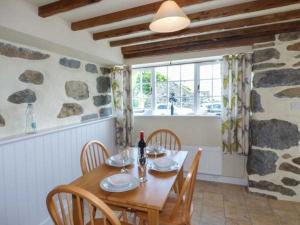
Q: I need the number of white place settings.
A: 4